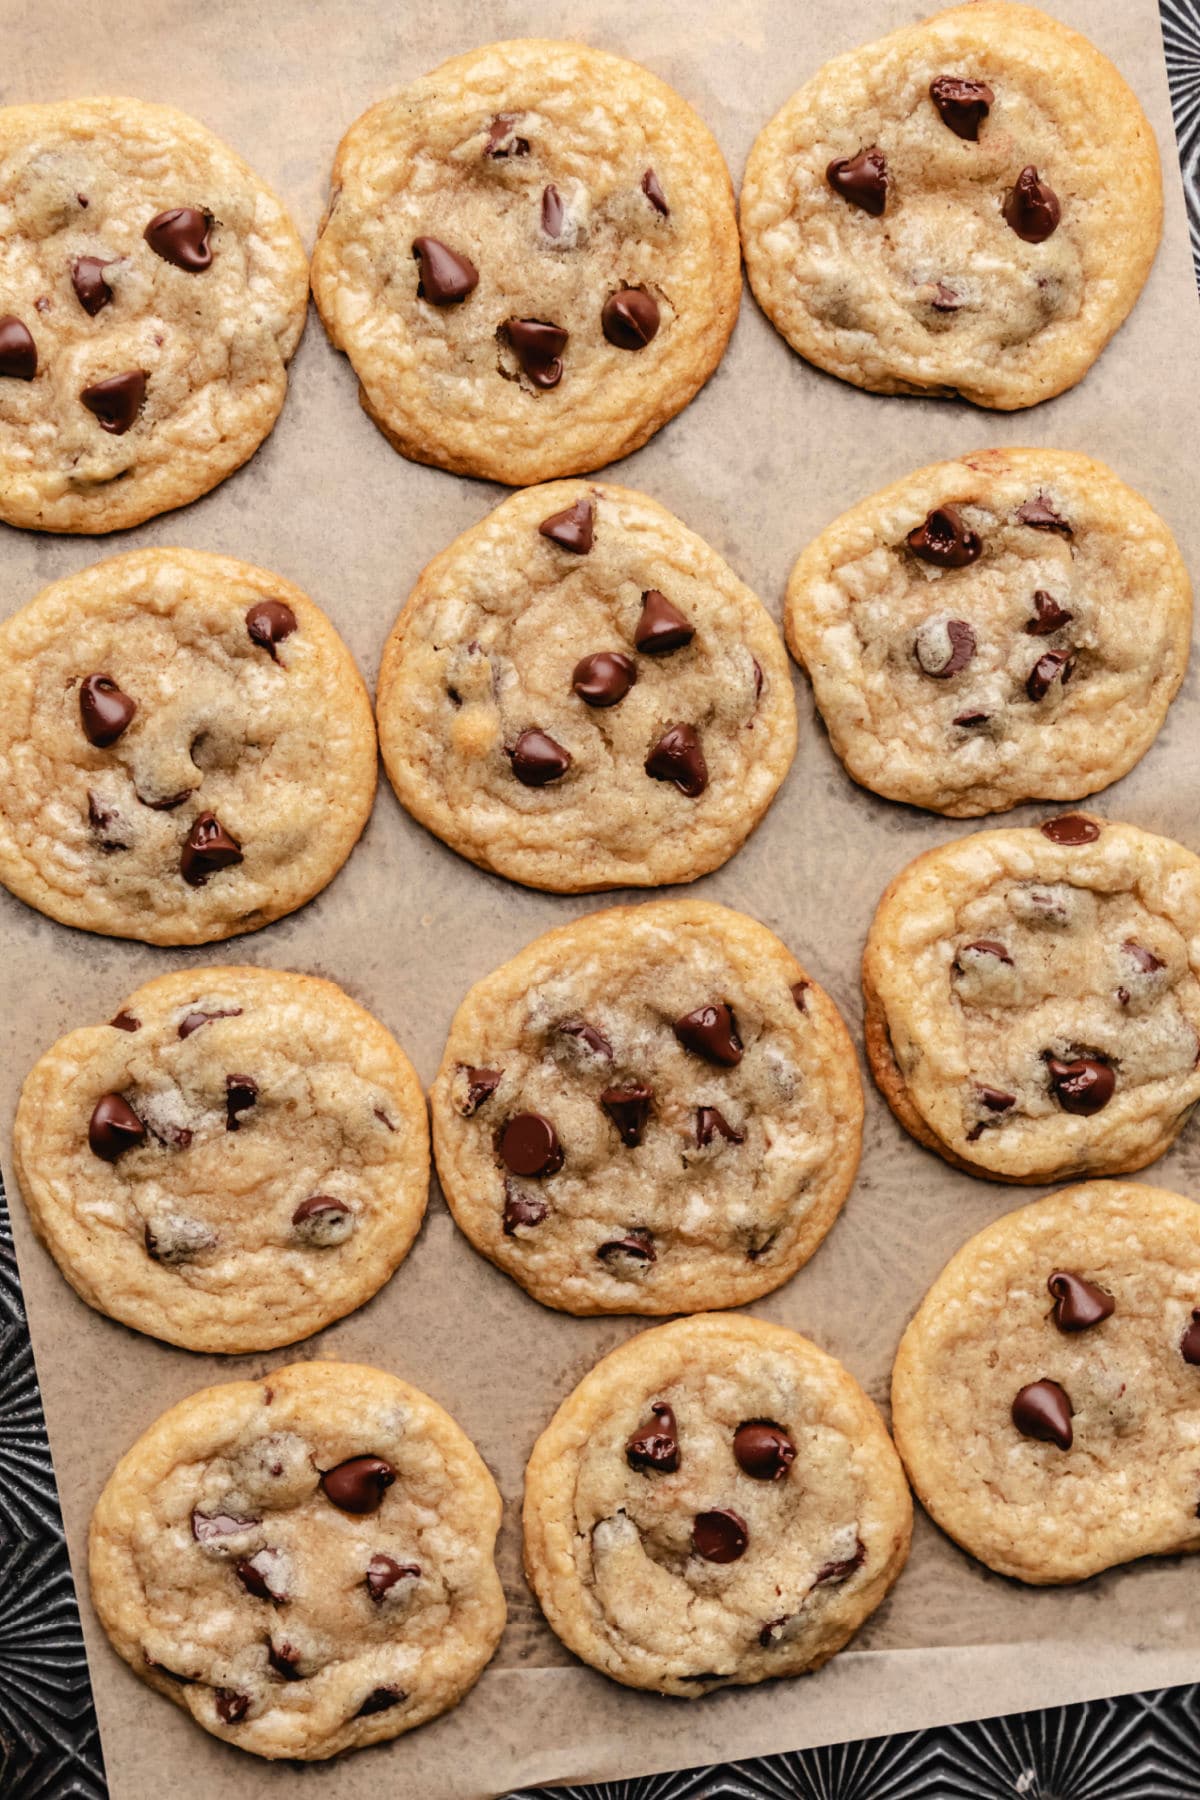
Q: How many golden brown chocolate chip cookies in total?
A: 12